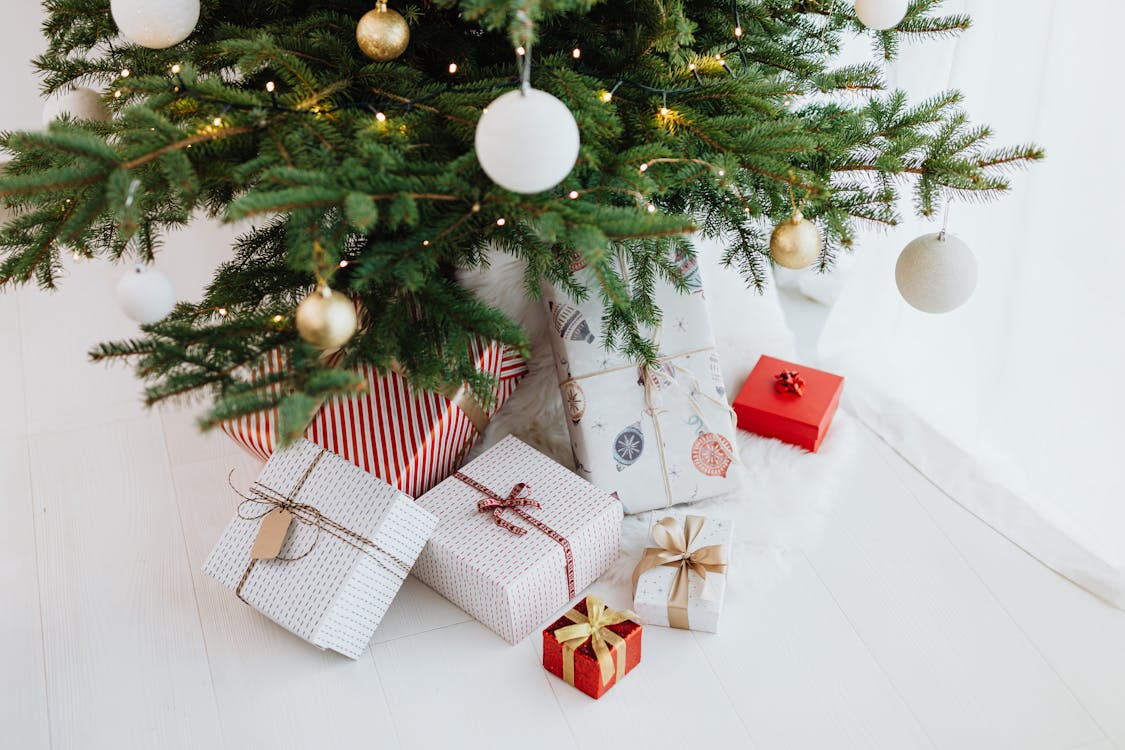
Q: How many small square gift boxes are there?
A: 3